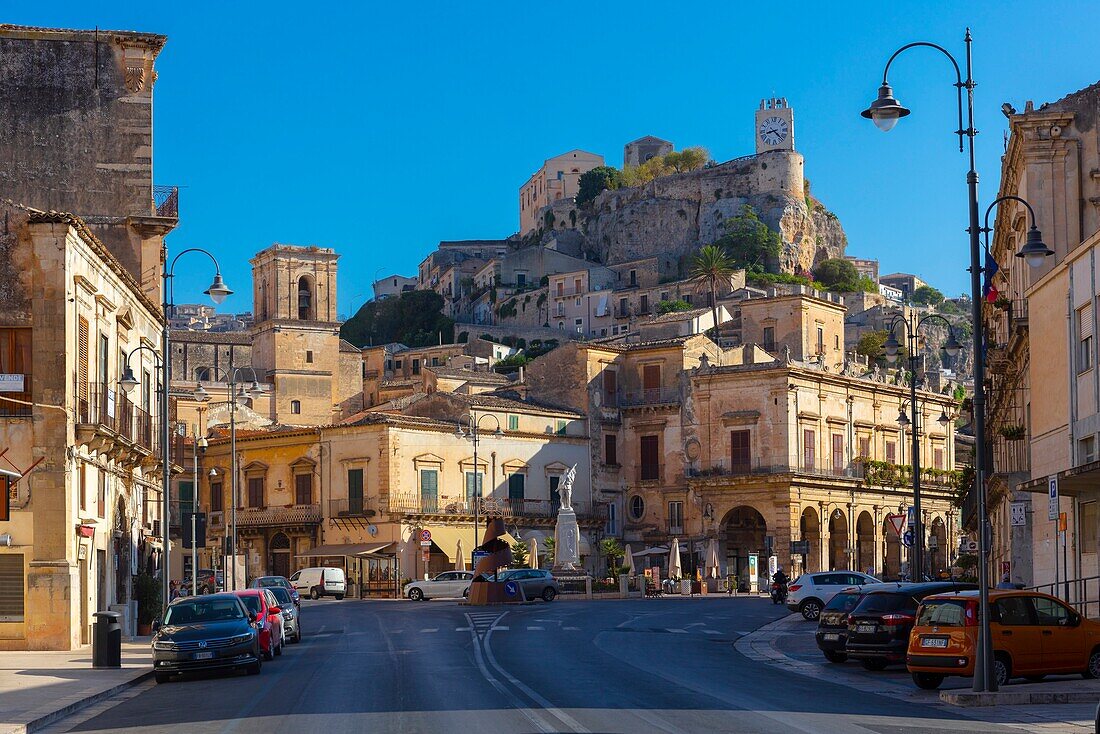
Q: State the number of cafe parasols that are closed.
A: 5